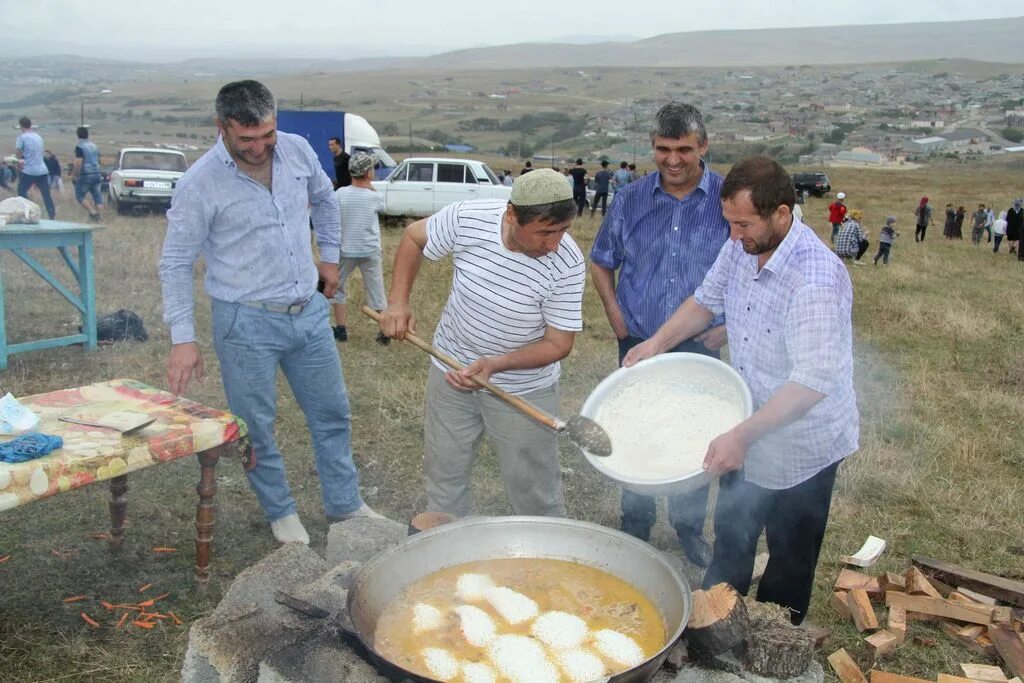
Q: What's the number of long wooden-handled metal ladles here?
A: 1